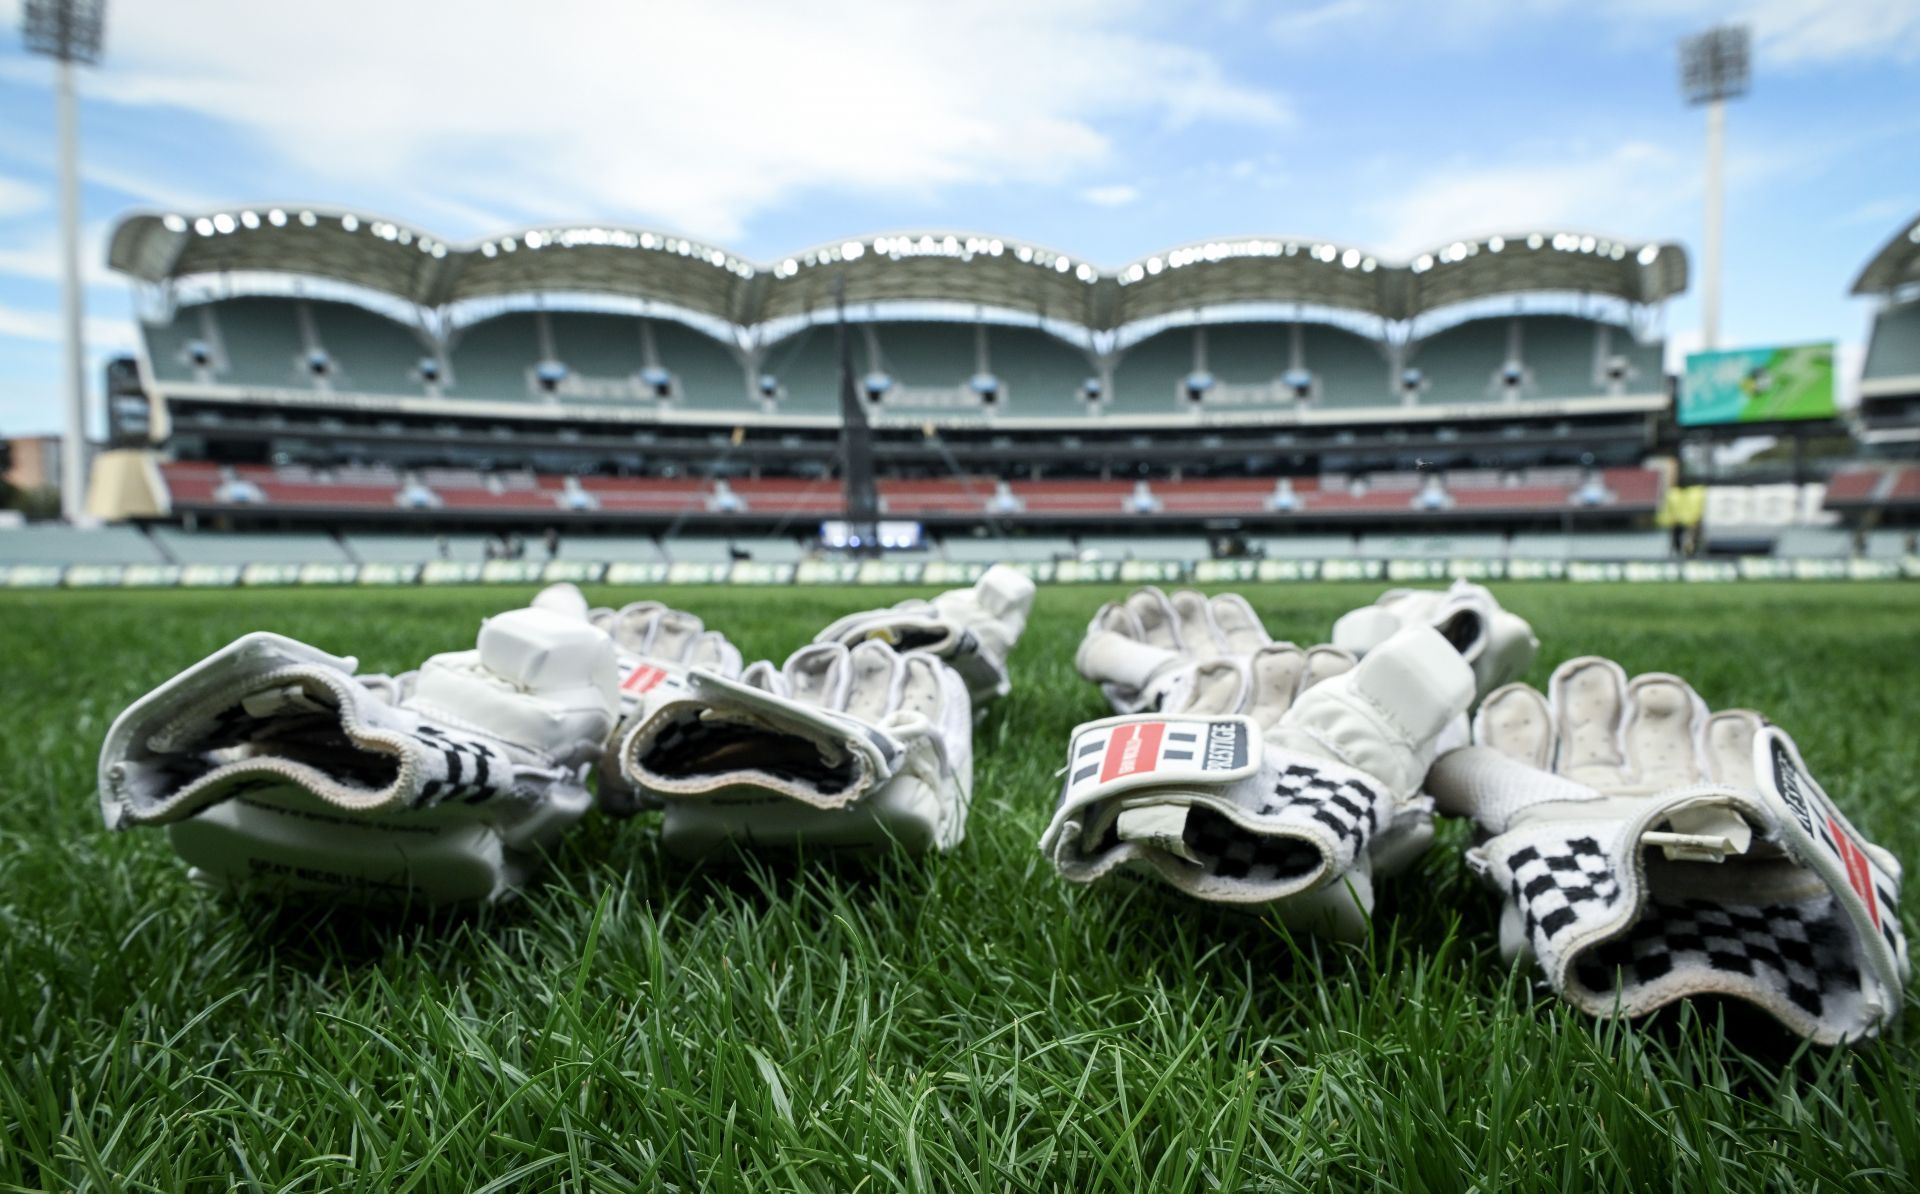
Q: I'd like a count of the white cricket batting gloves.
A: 8